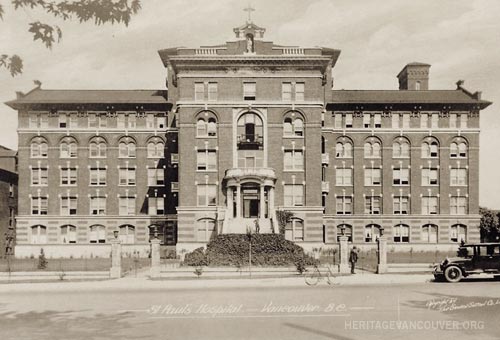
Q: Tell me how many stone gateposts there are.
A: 4